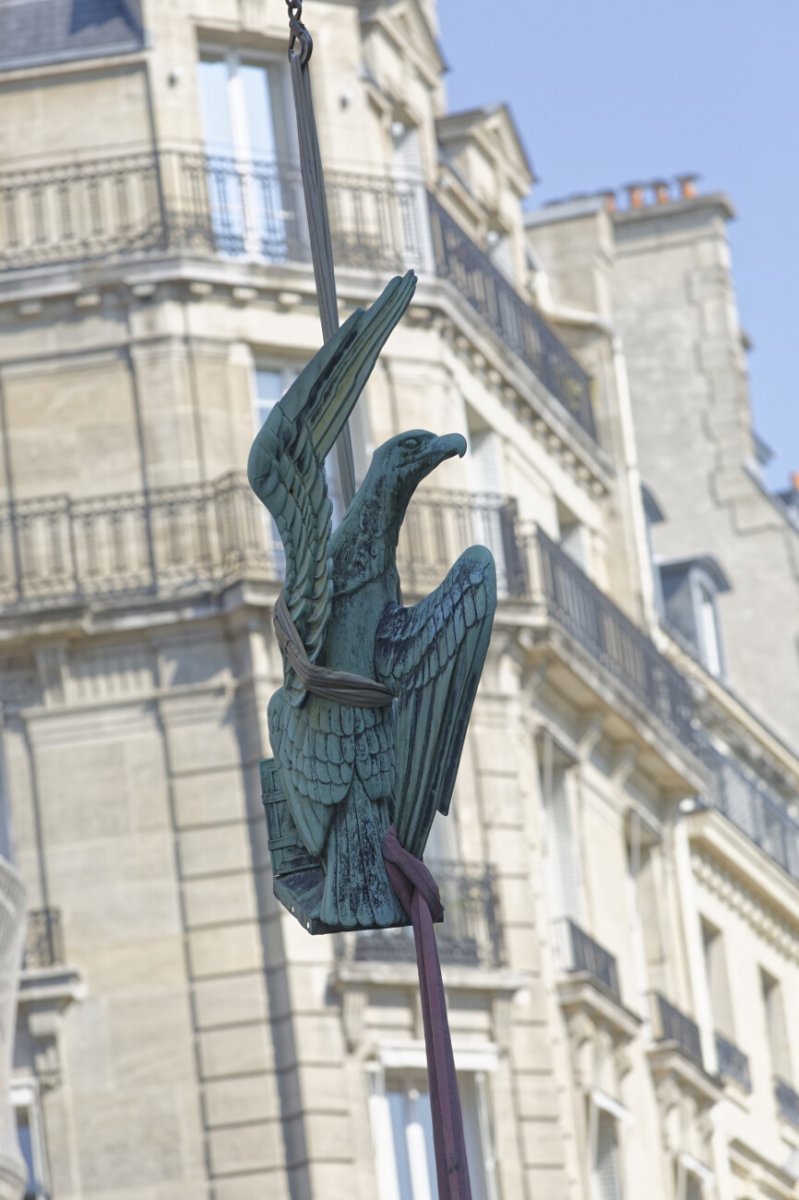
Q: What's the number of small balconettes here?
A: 6